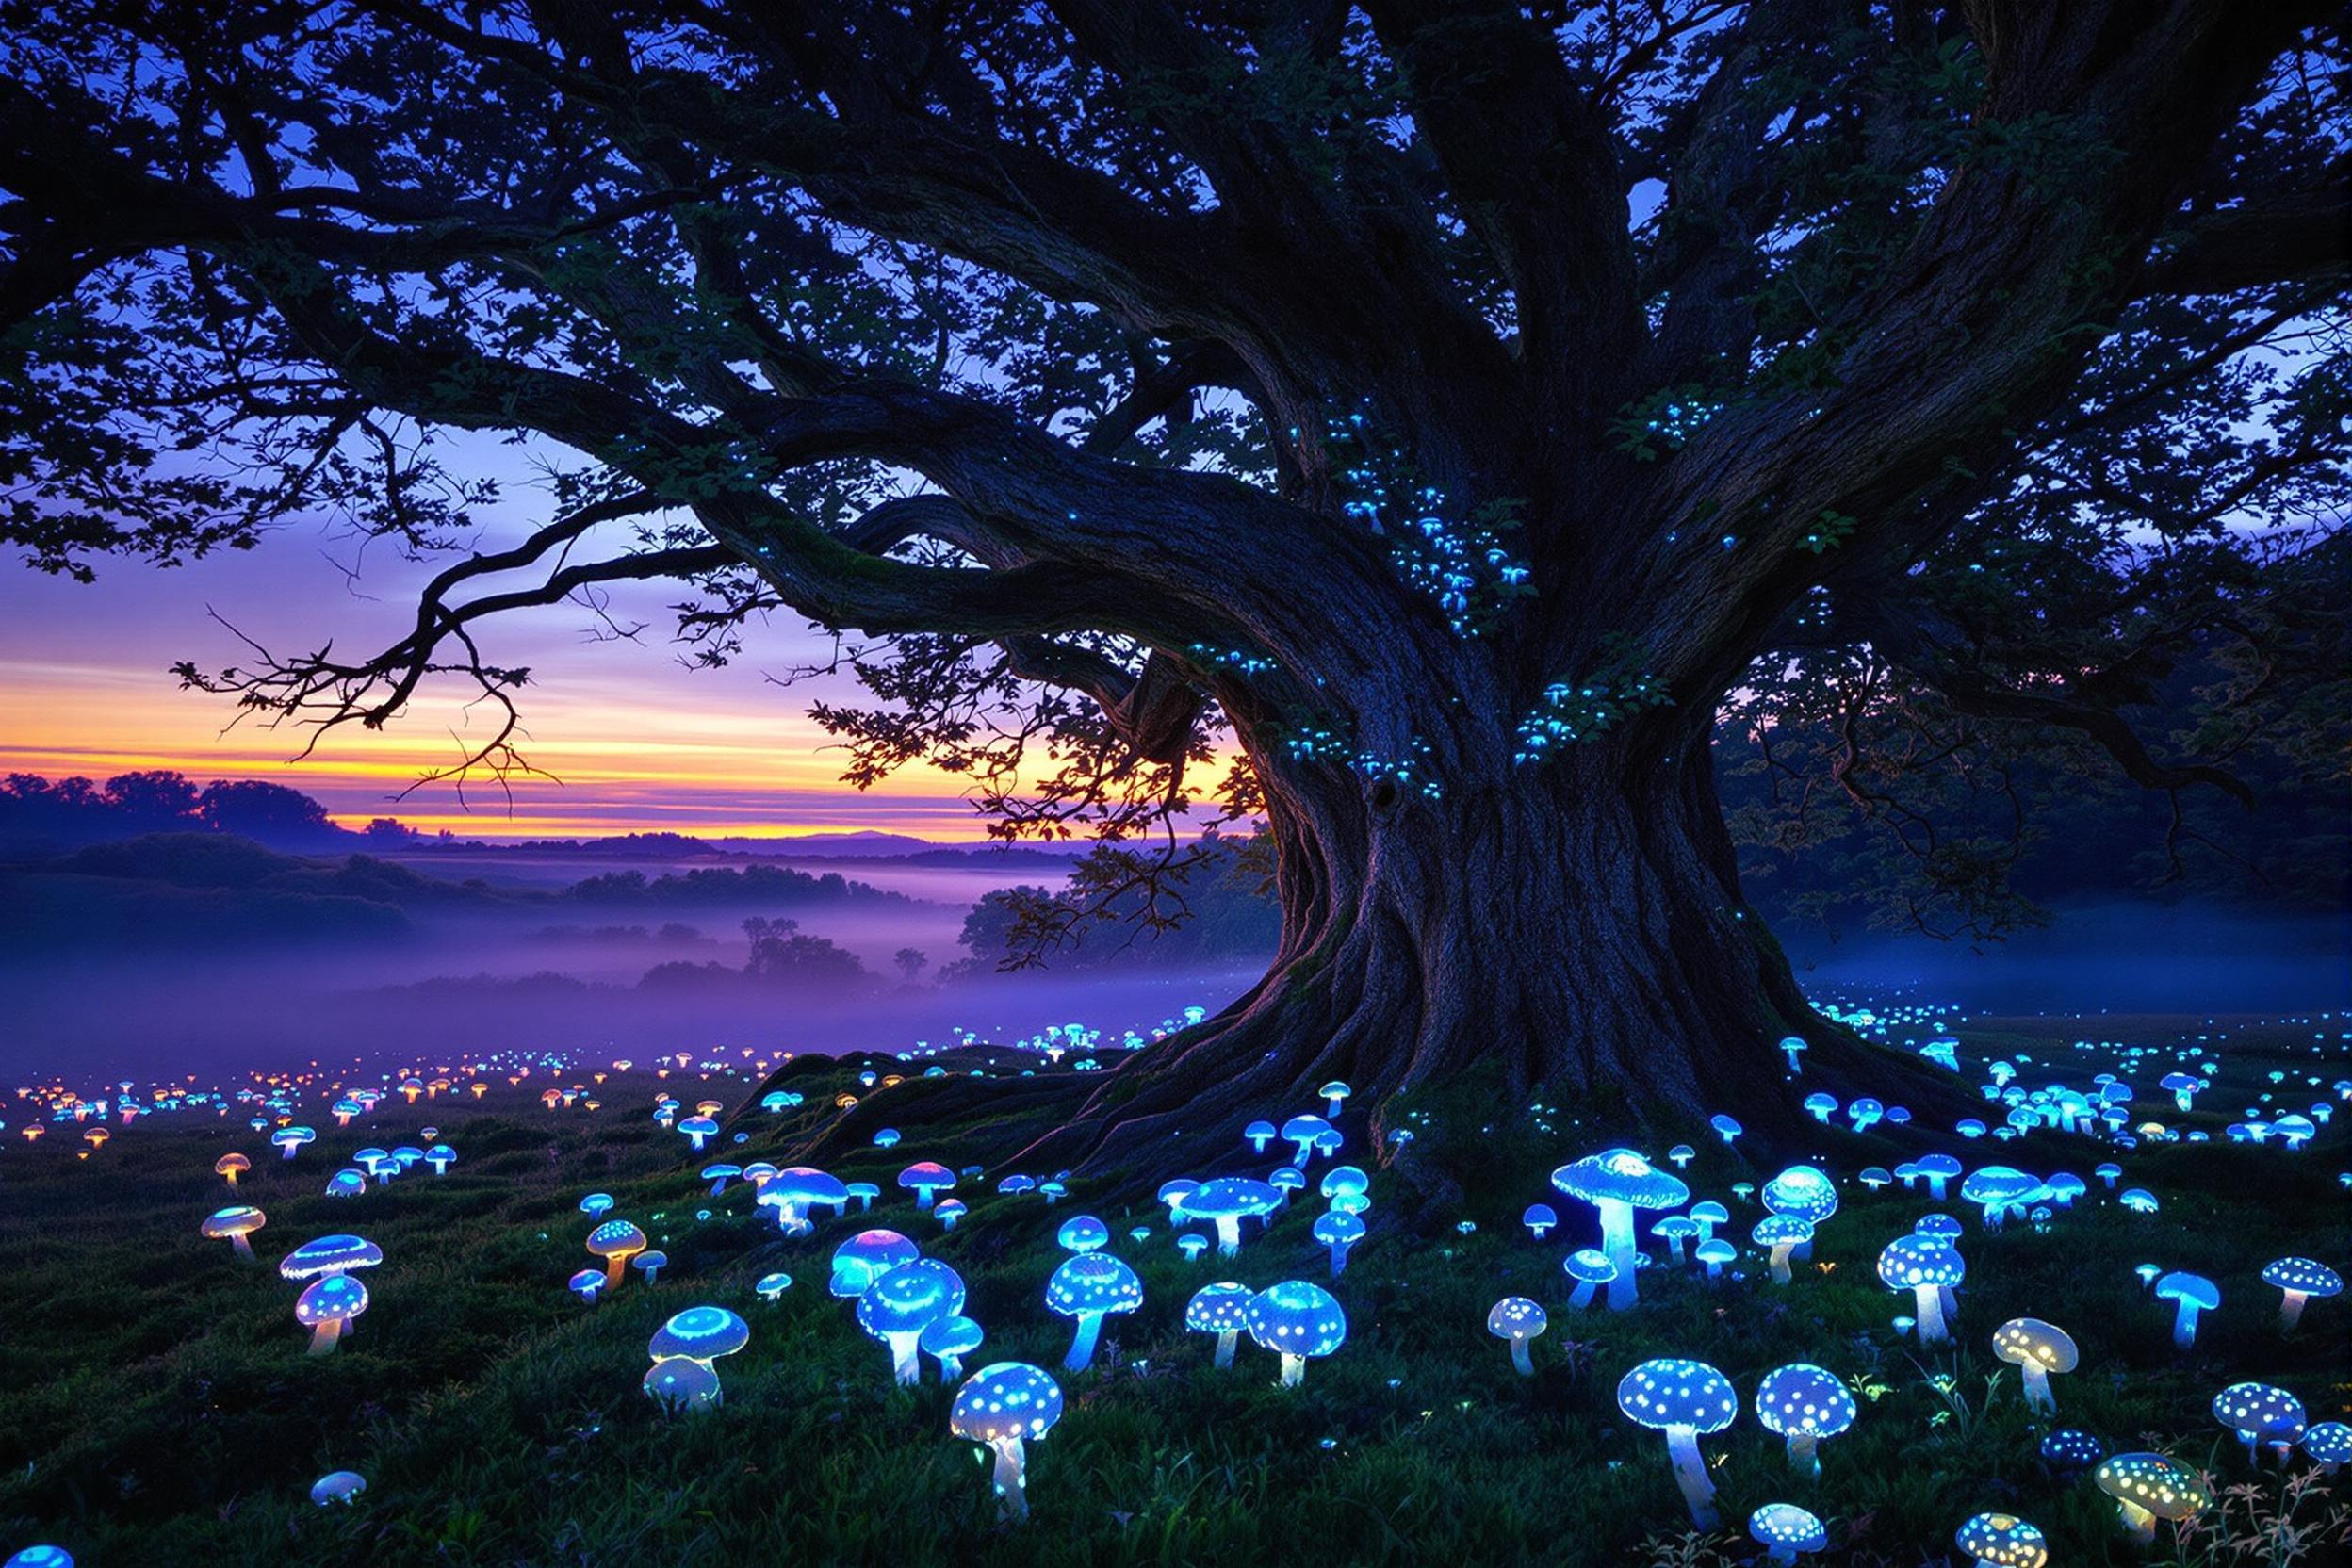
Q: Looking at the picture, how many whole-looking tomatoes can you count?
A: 0